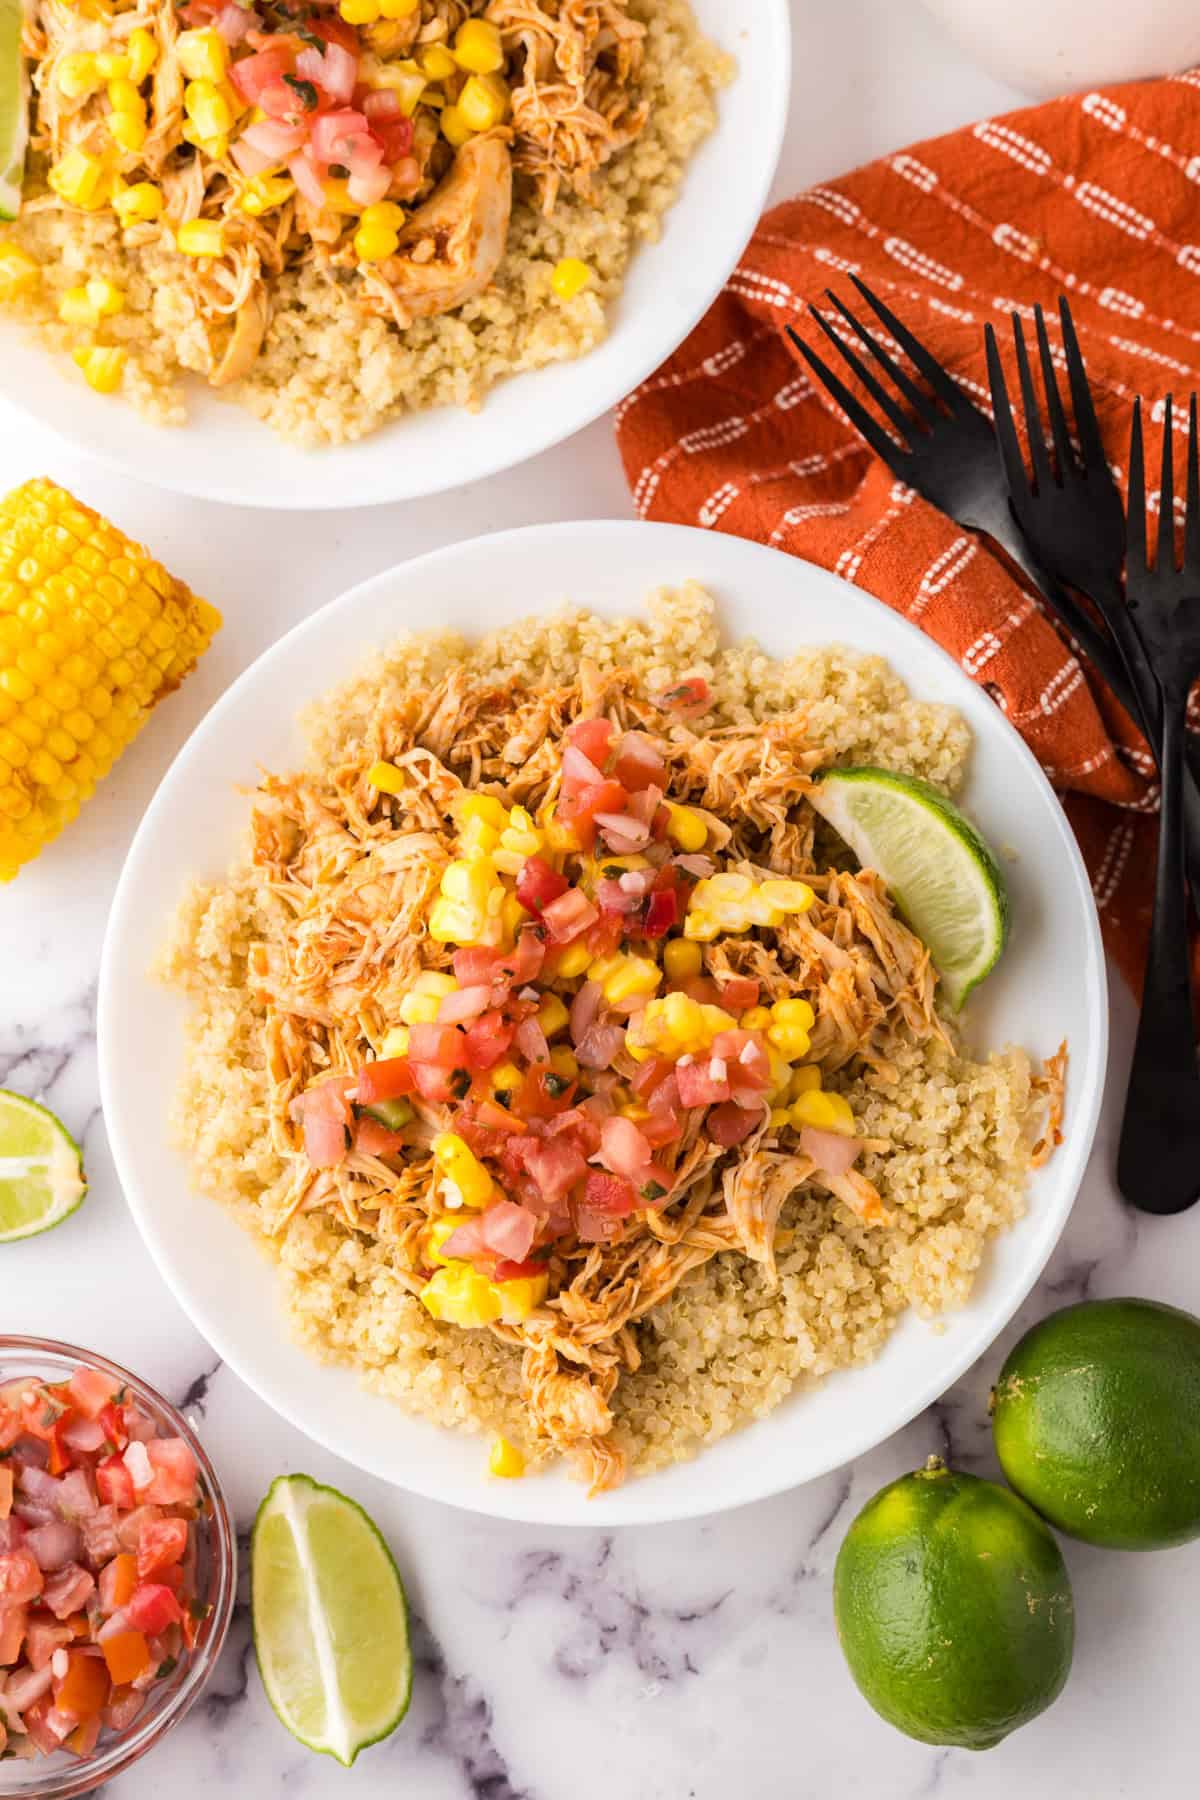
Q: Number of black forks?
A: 3